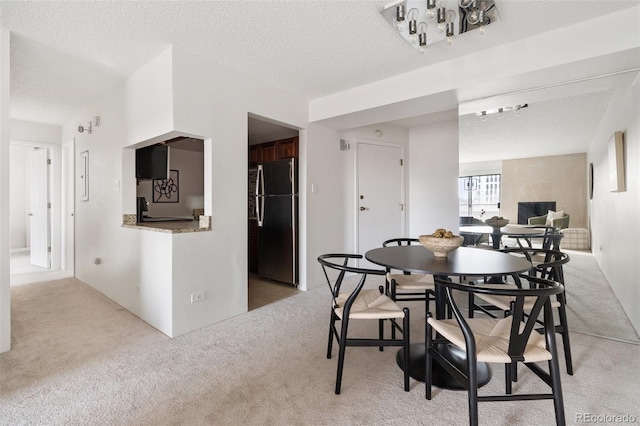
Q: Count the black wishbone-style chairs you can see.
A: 4